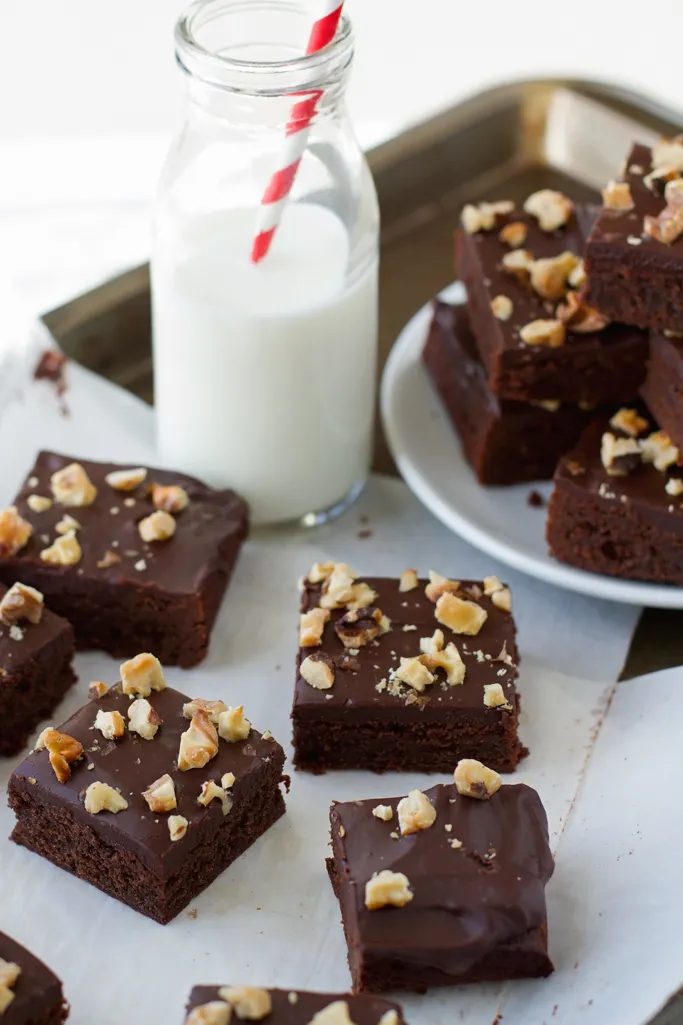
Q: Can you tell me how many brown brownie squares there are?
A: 12